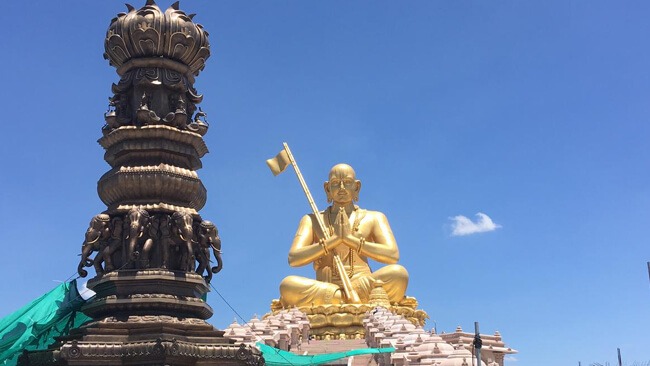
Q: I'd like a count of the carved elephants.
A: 4